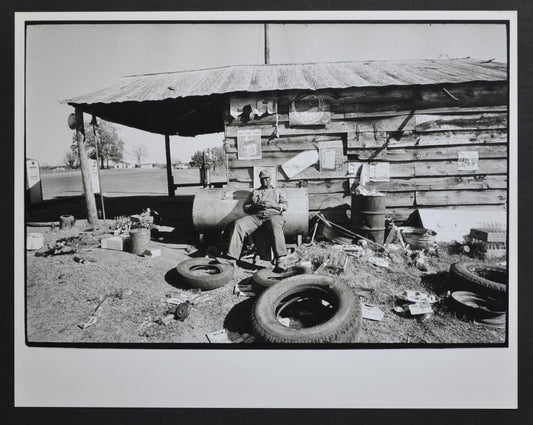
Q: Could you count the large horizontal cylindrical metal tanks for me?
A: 1